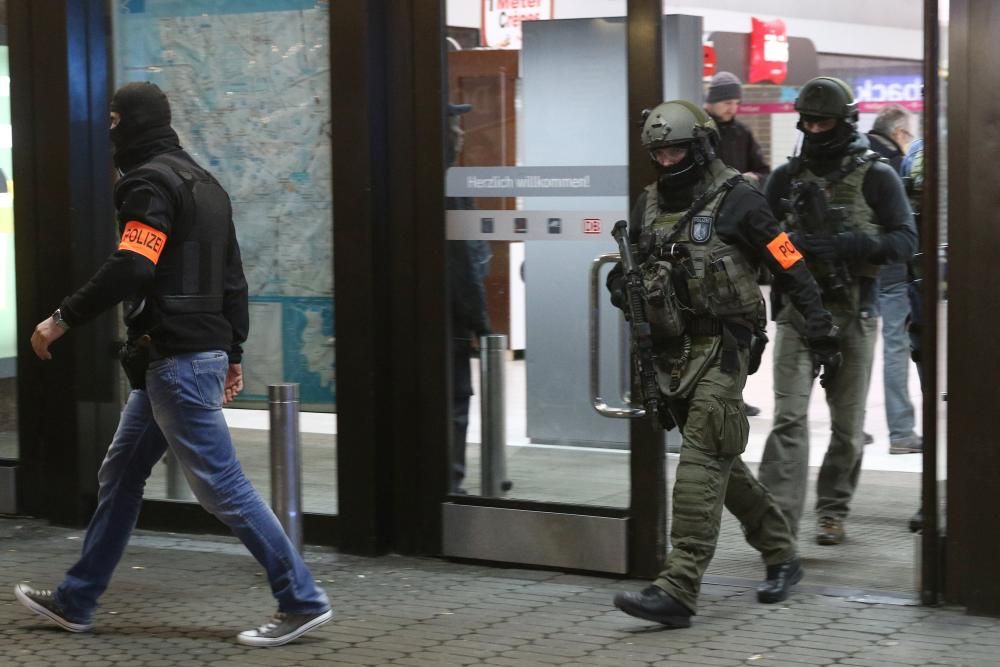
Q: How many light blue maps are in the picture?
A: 1